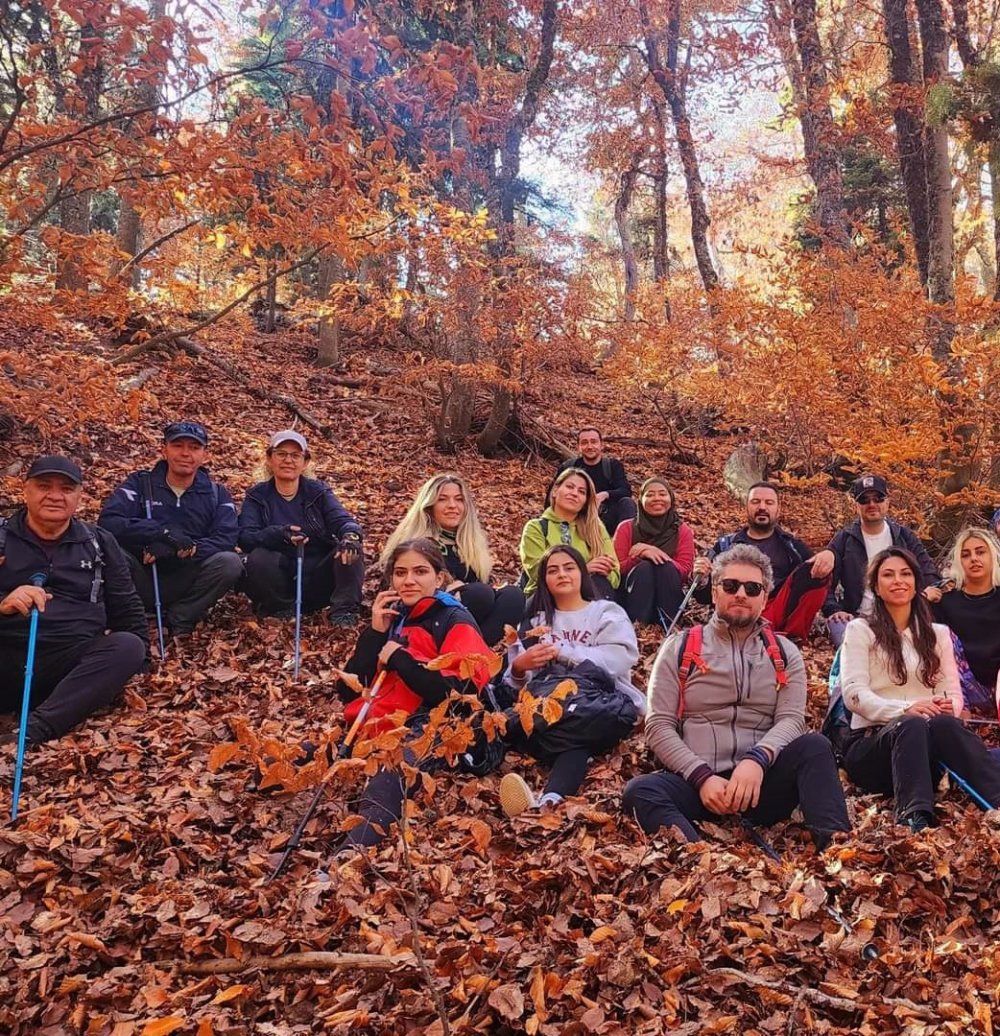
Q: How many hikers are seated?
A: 14